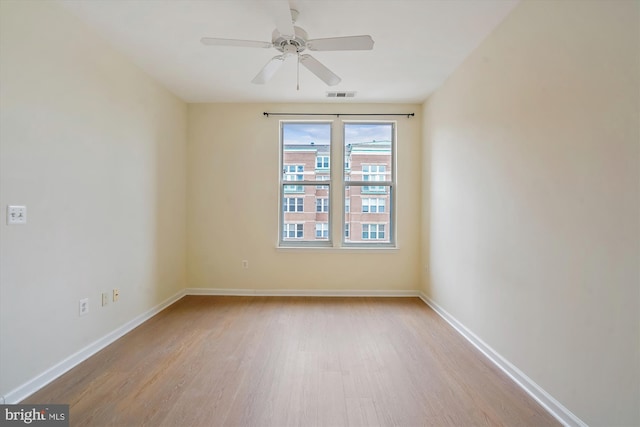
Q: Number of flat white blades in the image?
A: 5